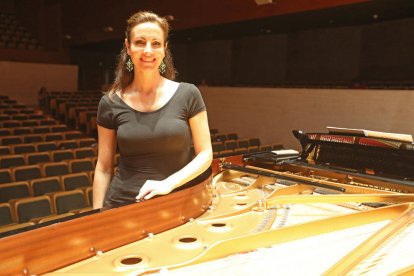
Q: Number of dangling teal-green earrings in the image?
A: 2